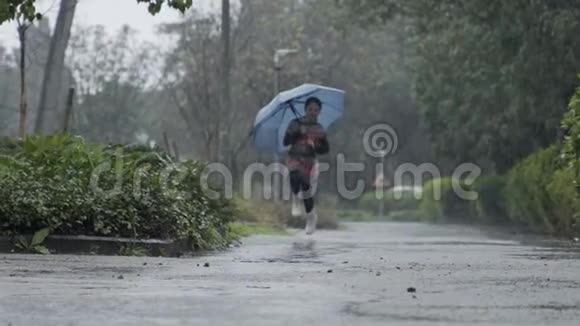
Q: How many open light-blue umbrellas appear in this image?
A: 1